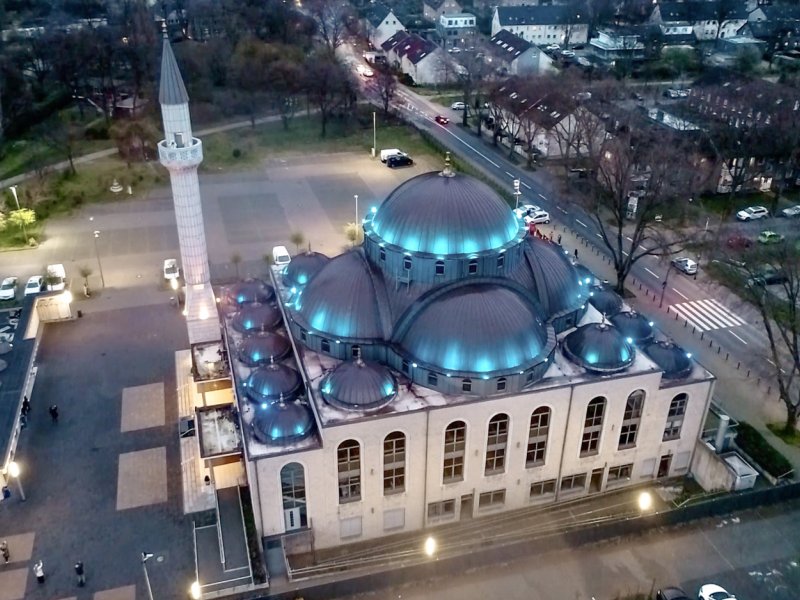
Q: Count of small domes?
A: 12